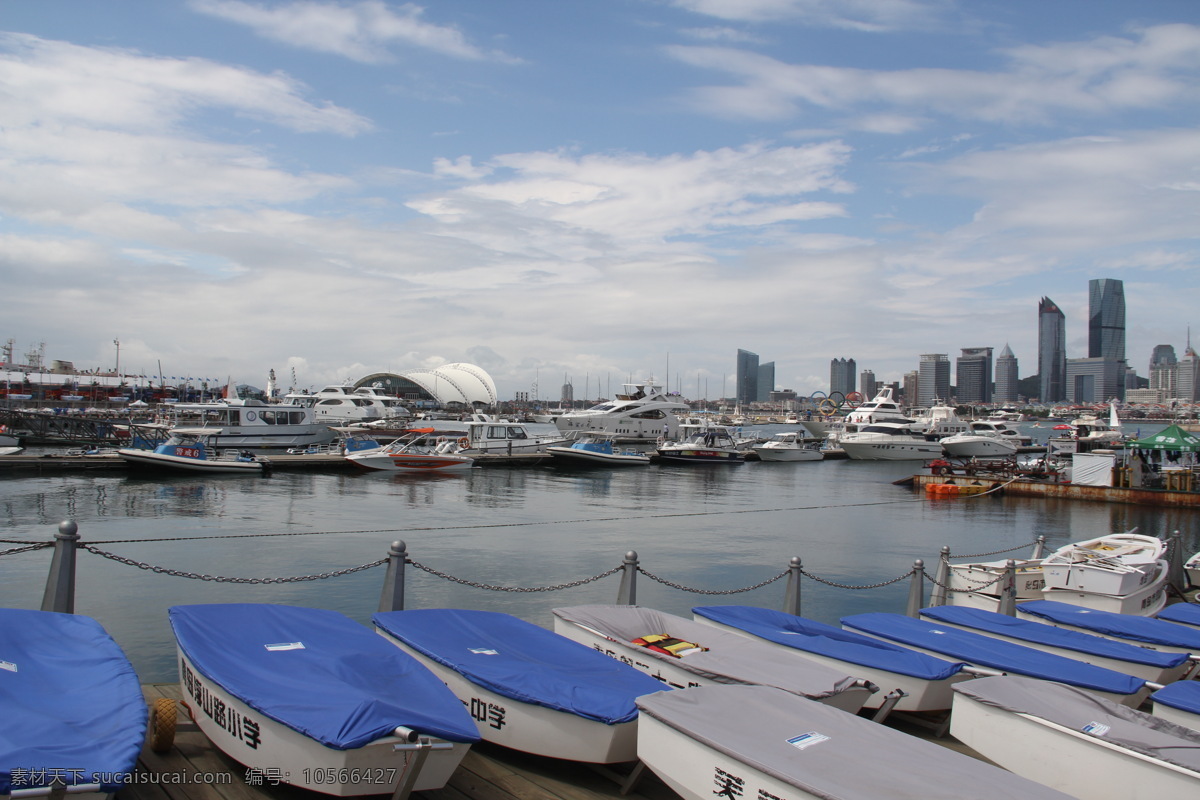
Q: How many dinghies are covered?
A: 12